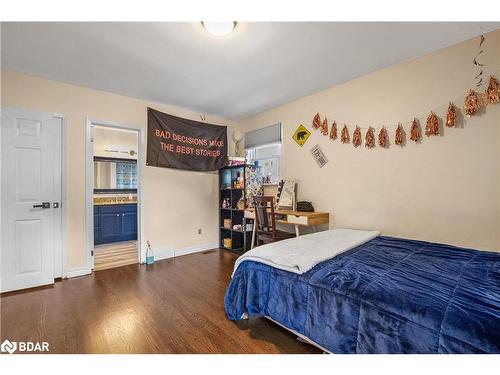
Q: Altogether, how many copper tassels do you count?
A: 13